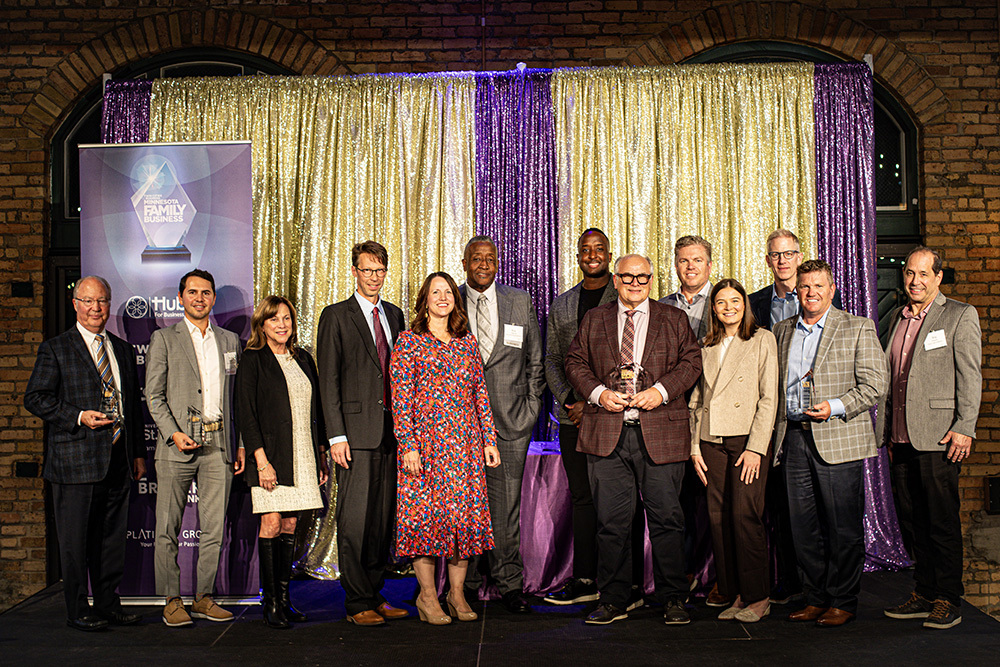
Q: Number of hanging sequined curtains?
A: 5